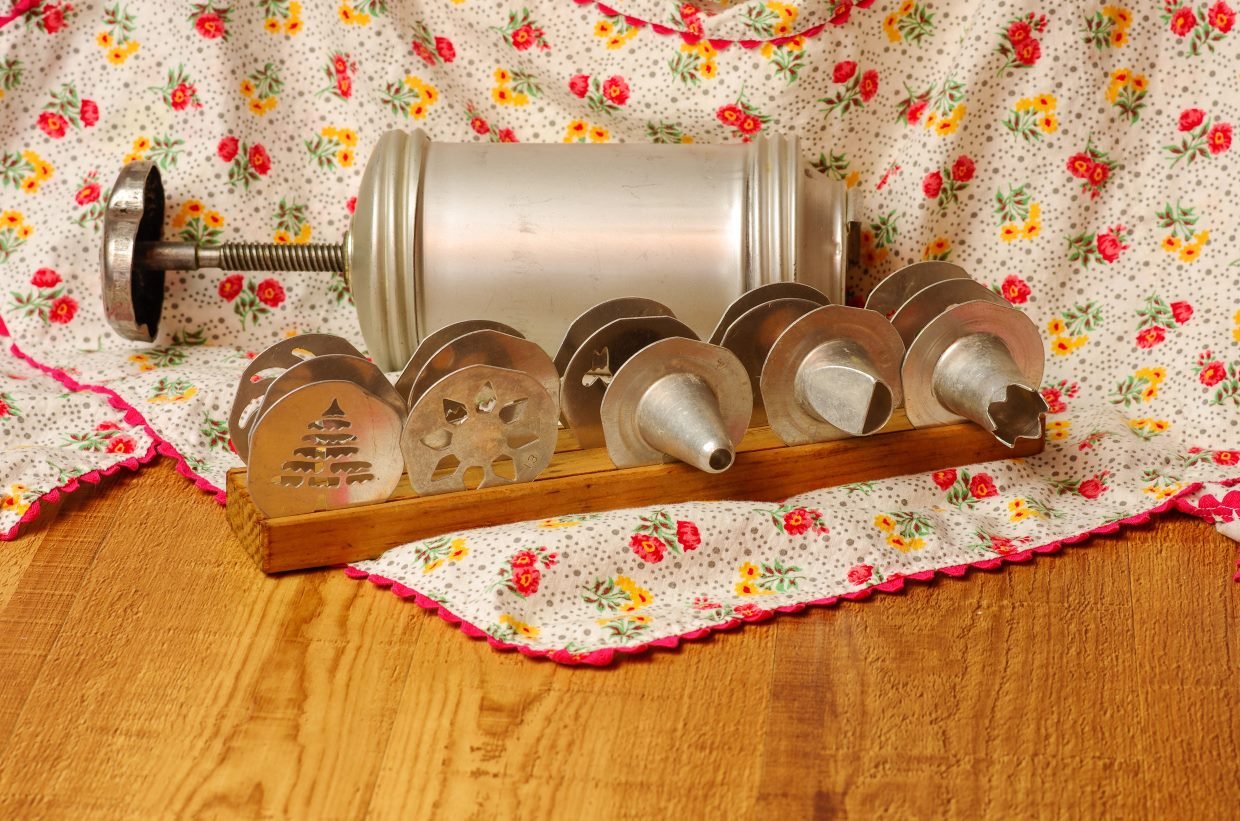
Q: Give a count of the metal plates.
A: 15